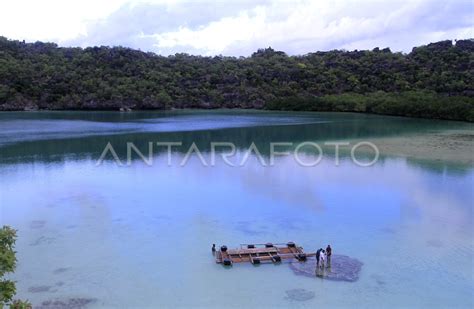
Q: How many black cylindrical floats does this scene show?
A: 8